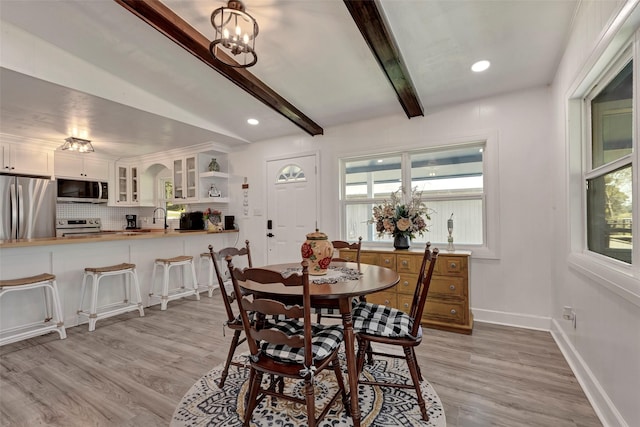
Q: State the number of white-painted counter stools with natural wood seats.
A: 4